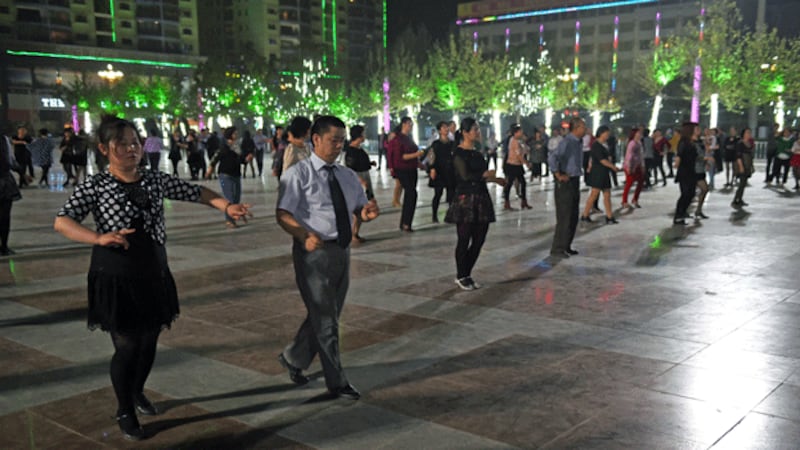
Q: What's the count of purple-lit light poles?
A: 4